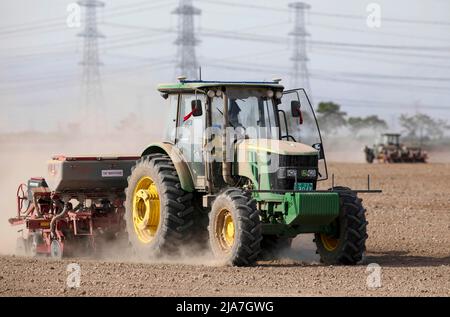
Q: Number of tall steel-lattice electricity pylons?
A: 3